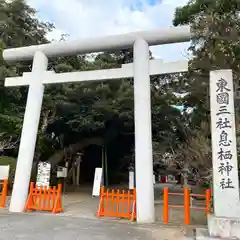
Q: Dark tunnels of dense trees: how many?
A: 1